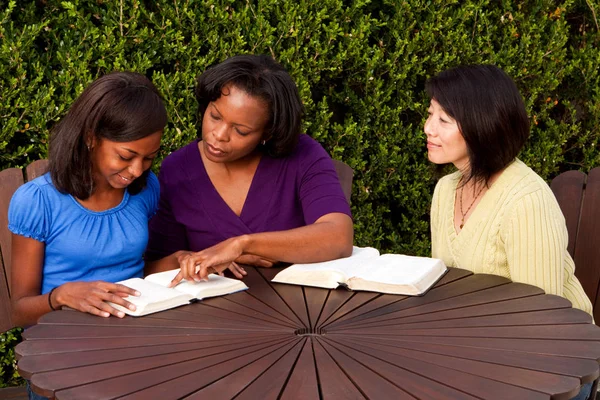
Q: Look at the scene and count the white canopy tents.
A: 0